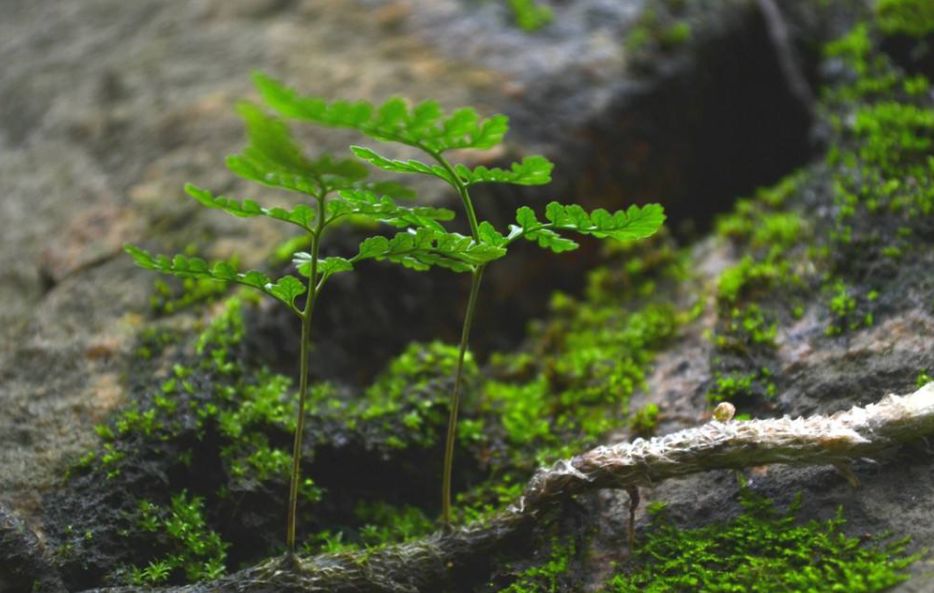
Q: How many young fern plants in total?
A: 2